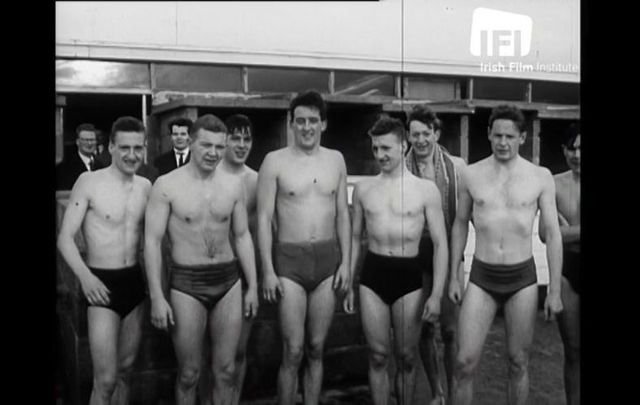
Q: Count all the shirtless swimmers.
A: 8